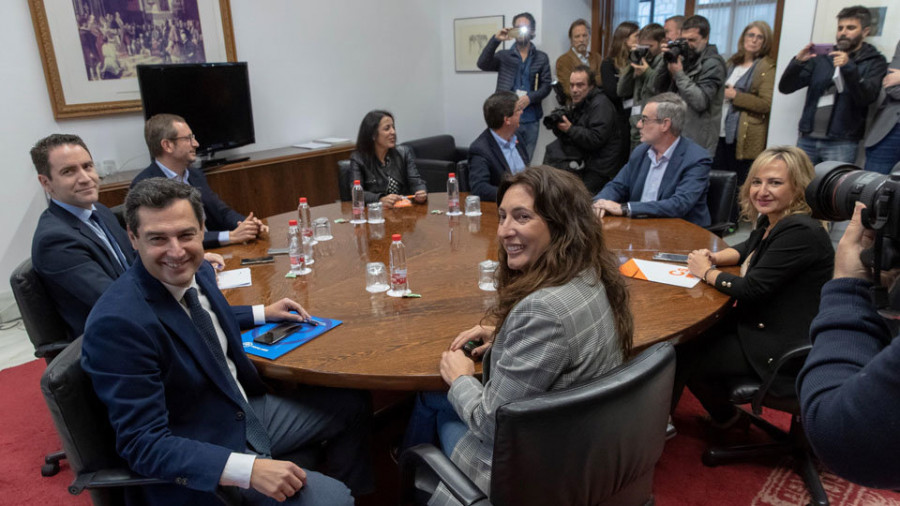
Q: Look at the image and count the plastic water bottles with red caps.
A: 5